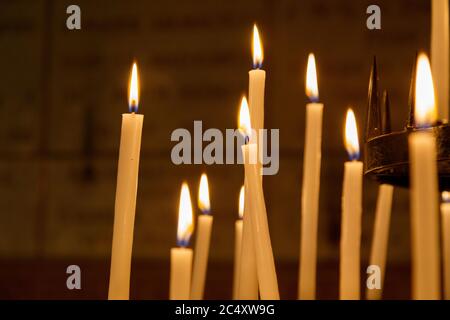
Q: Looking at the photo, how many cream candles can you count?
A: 12